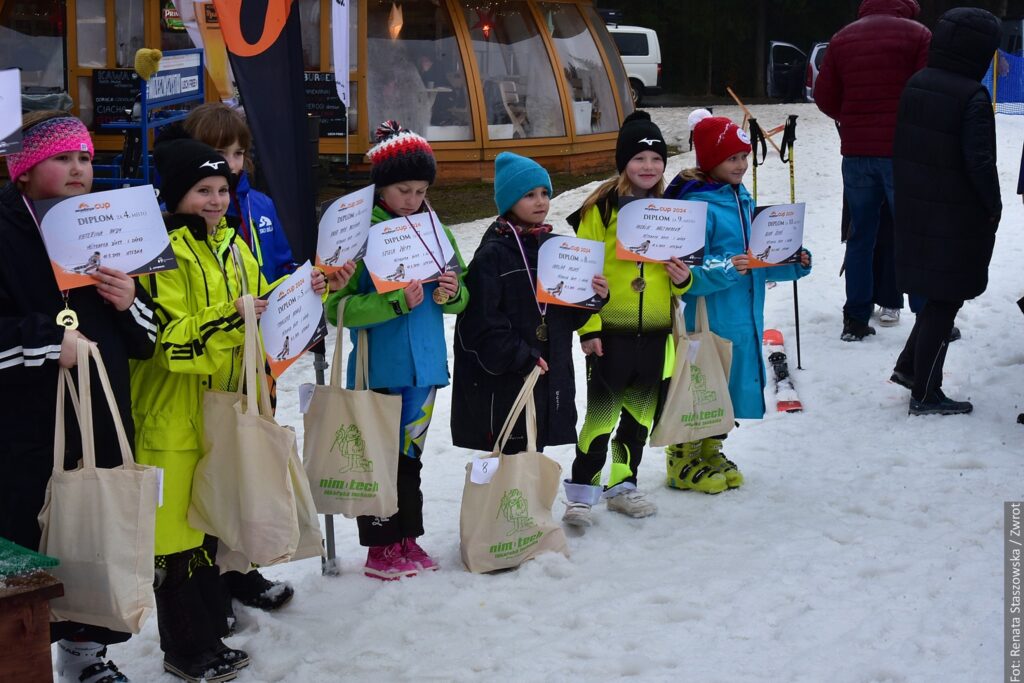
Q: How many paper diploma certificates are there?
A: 8